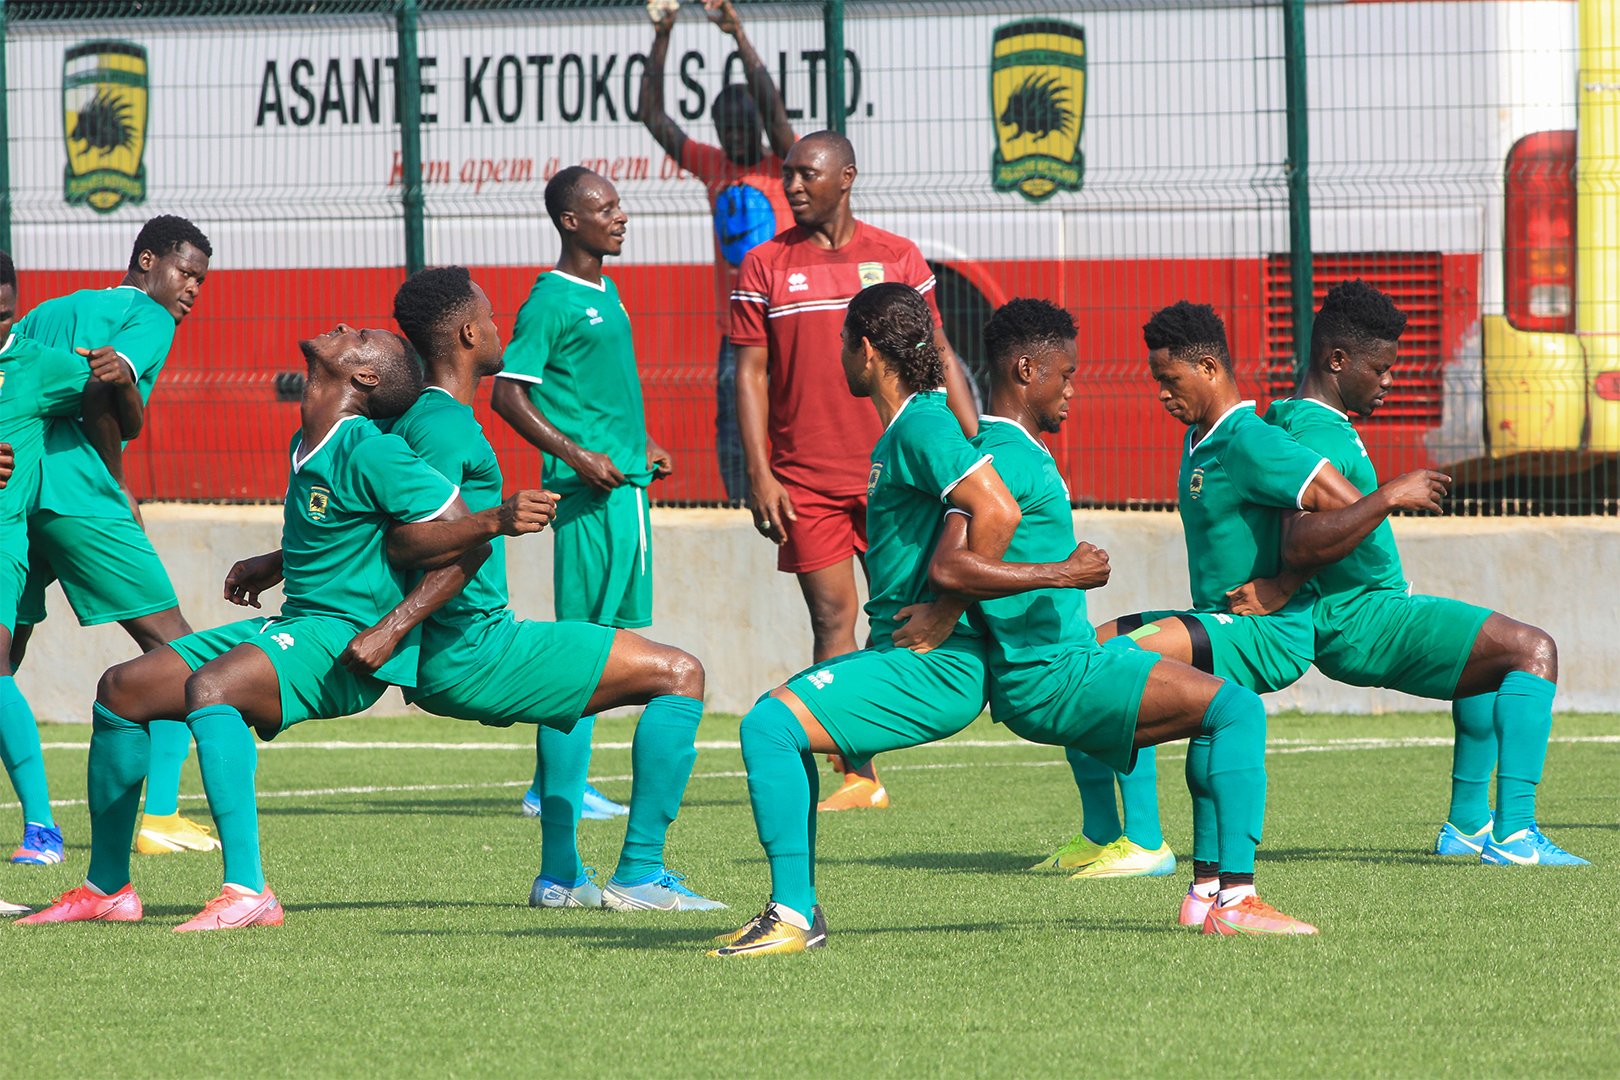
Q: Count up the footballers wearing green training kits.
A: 9